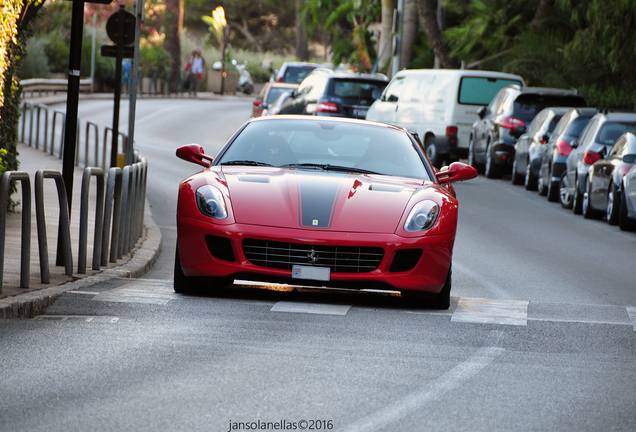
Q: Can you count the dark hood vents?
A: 2